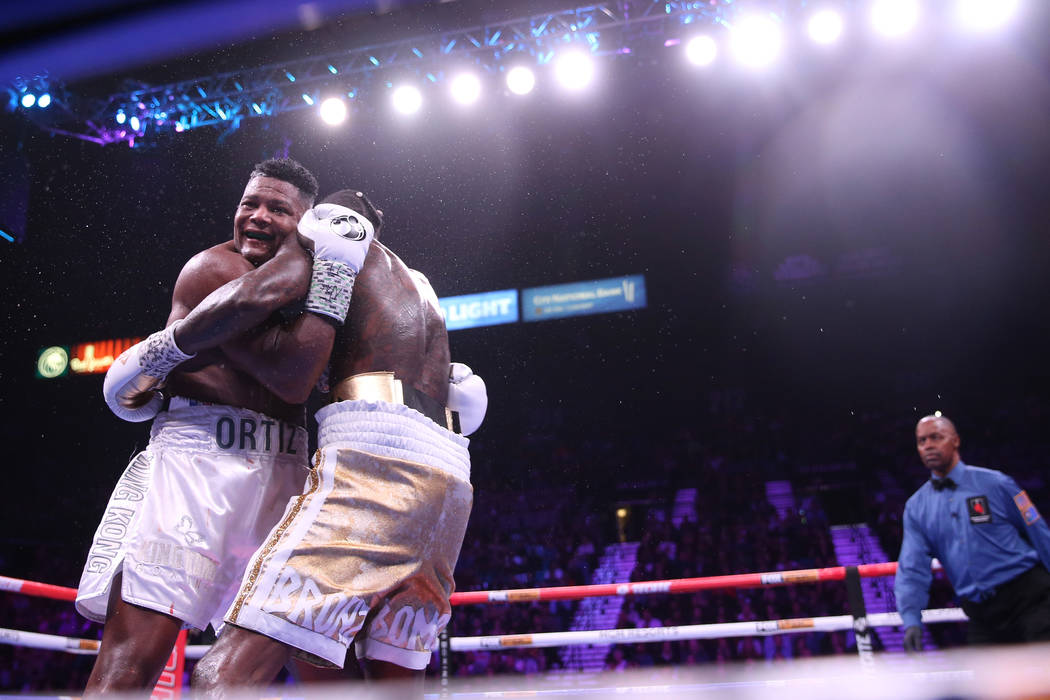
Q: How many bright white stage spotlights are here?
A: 10